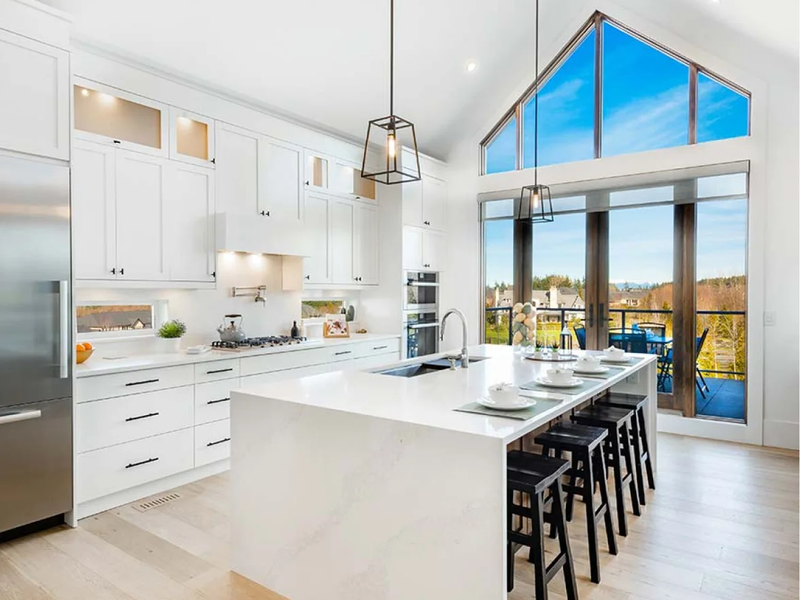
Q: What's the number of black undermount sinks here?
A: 1